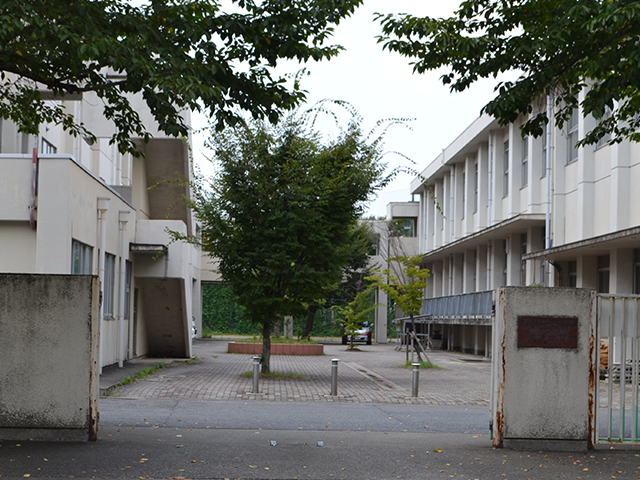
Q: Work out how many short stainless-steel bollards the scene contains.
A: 3